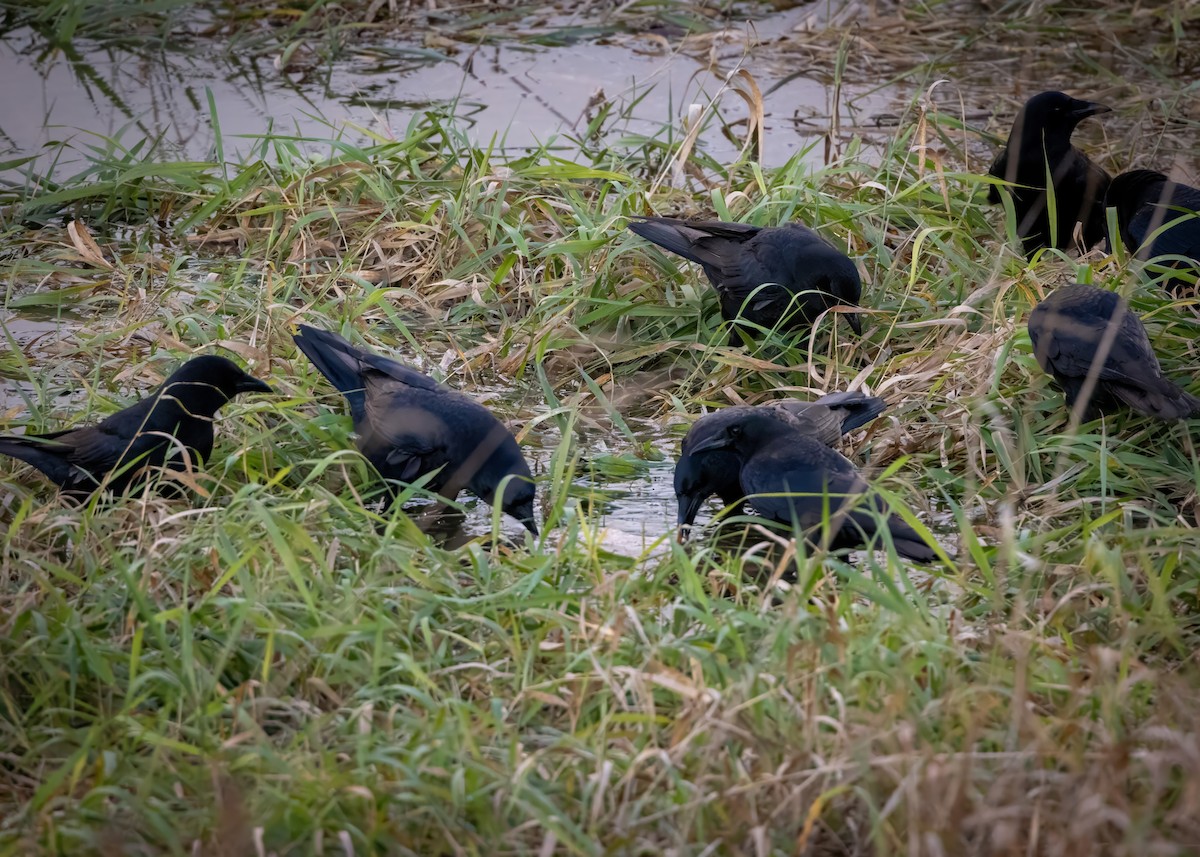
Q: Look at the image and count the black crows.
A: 8